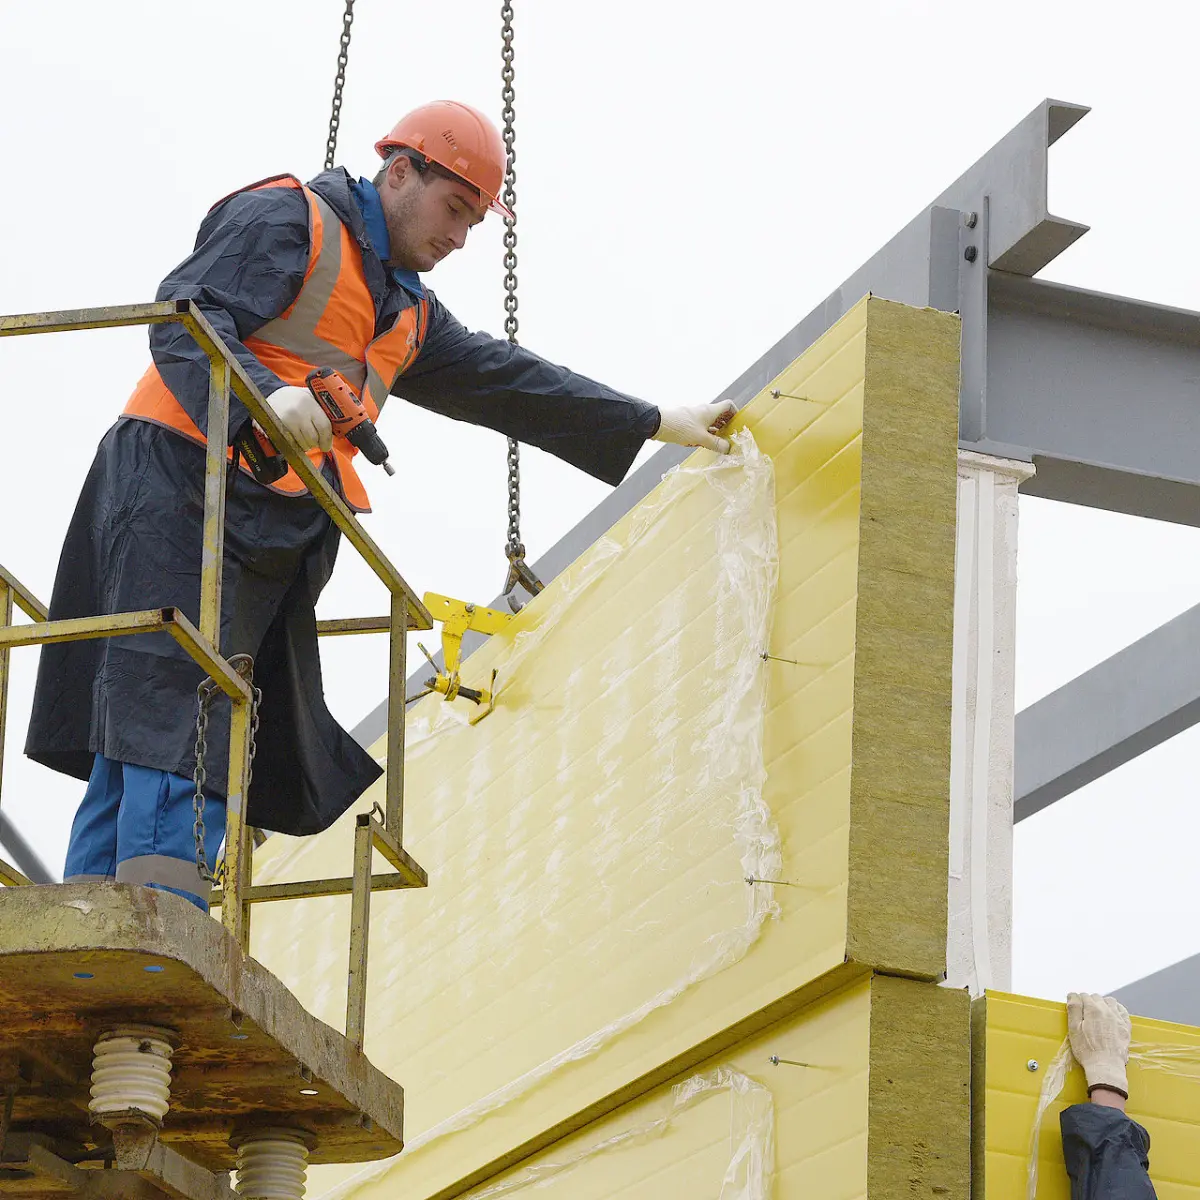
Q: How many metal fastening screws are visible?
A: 5